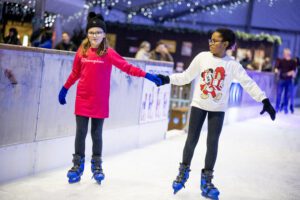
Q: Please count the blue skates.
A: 4